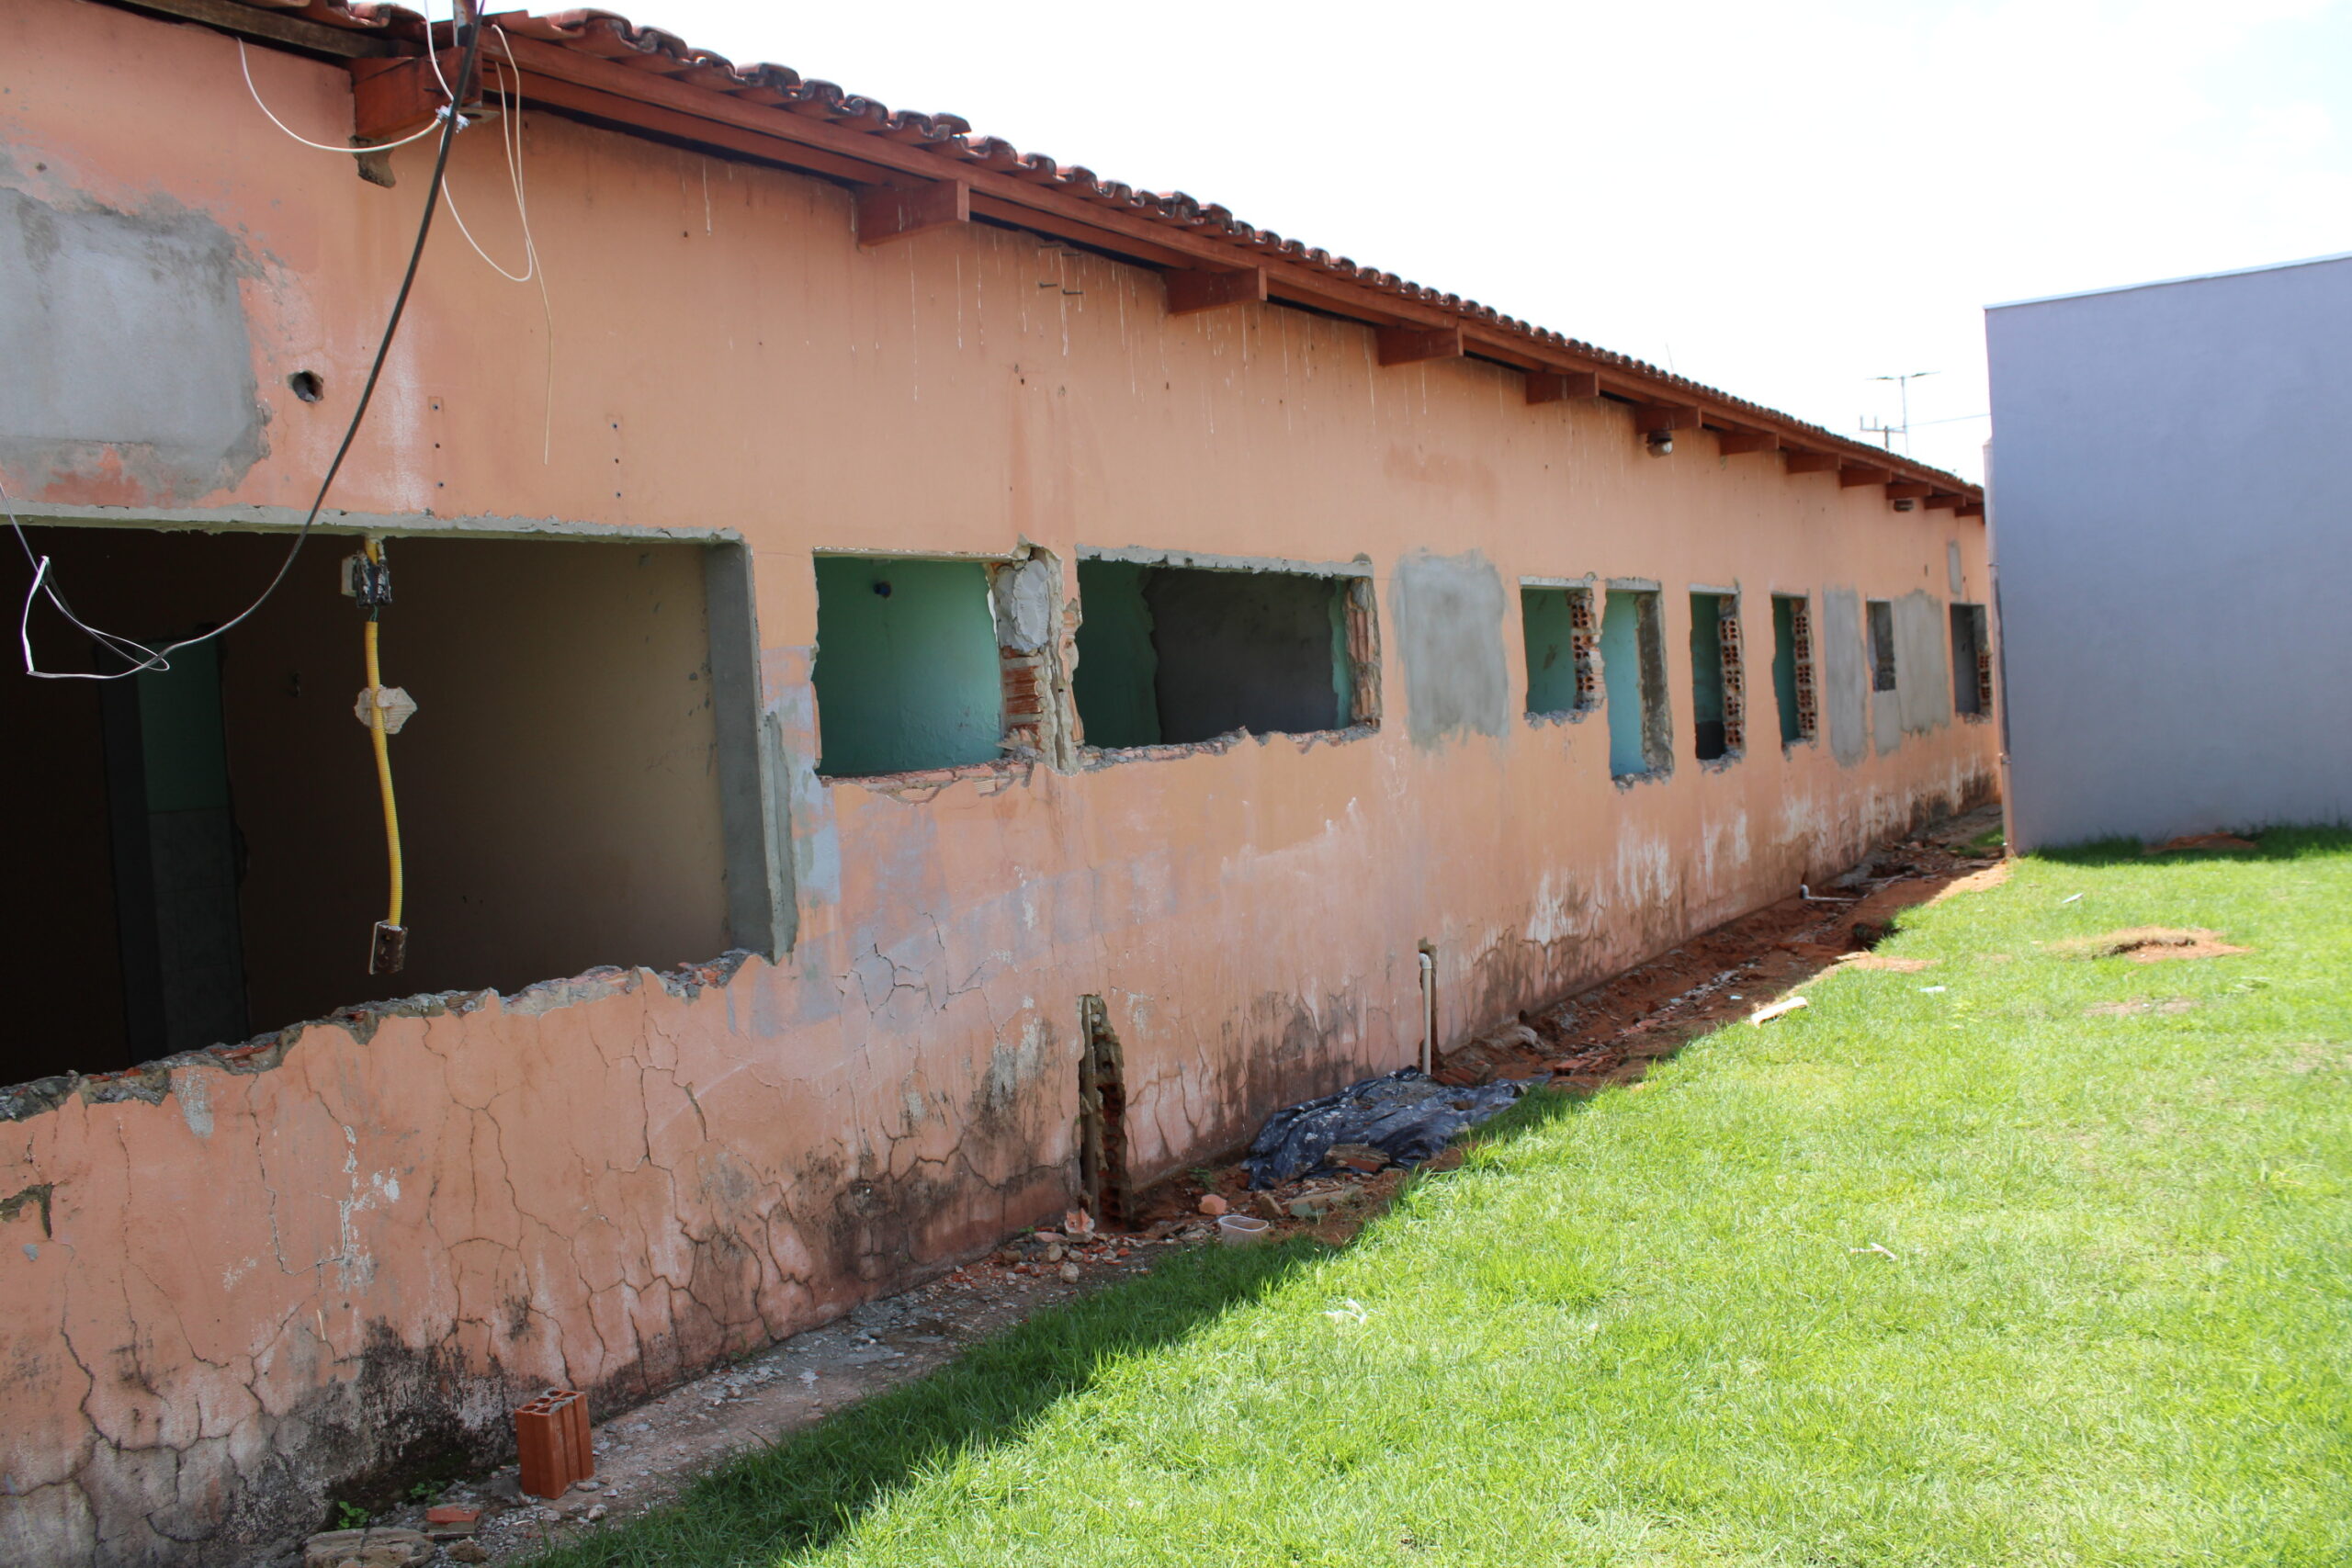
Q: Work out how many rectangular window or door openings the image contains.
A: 9